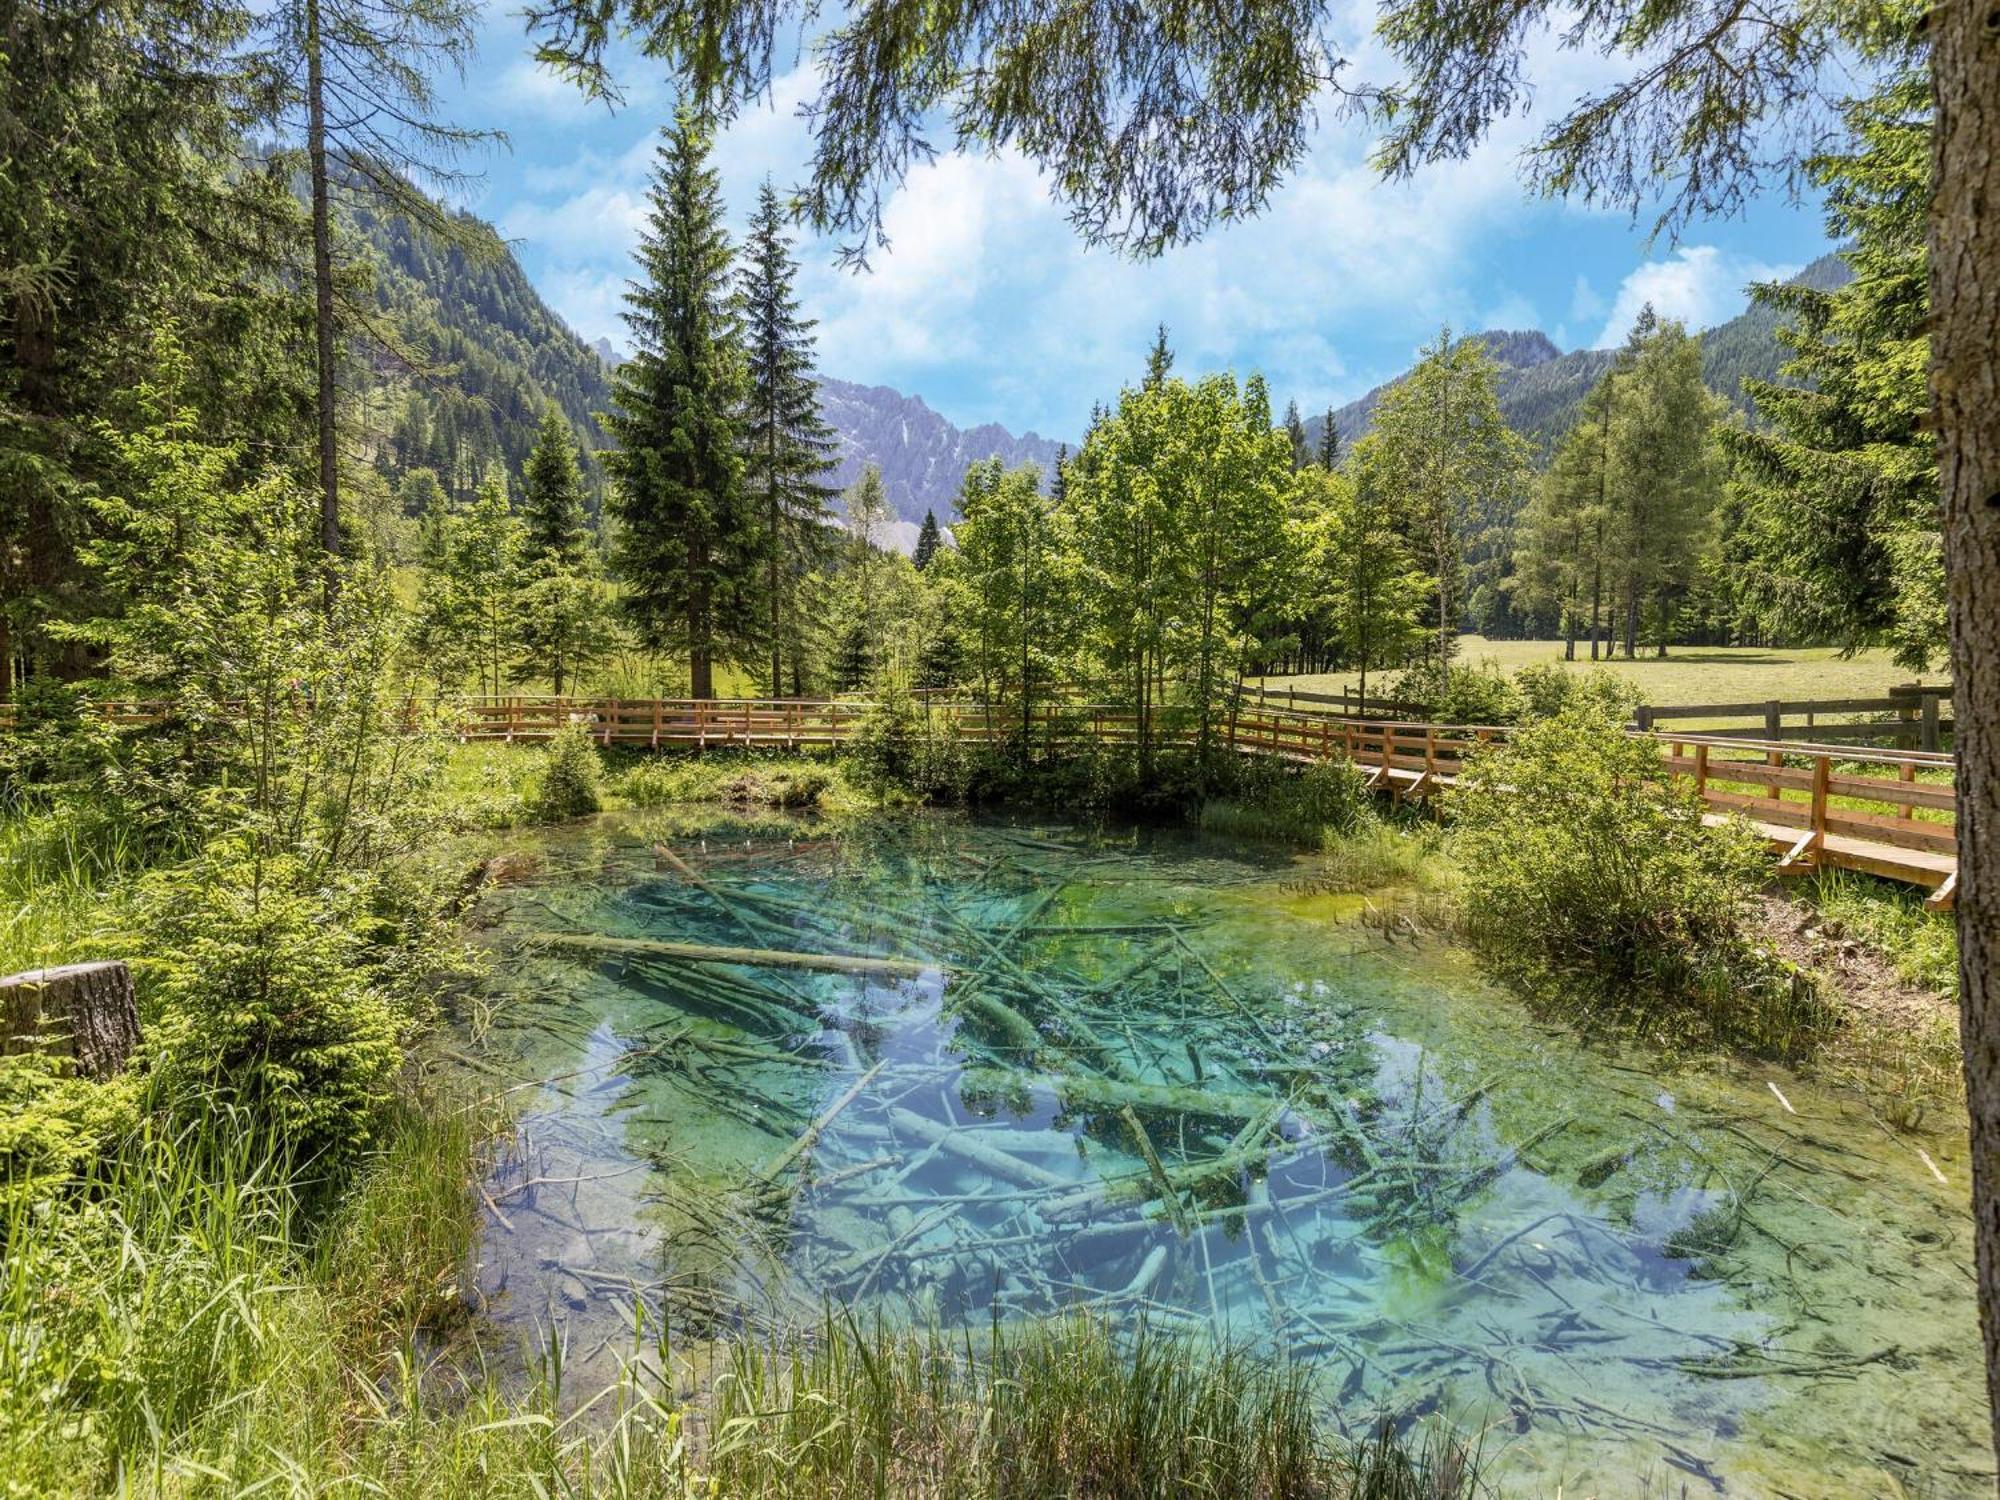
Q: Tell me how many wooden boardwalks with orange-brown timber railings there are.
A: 1